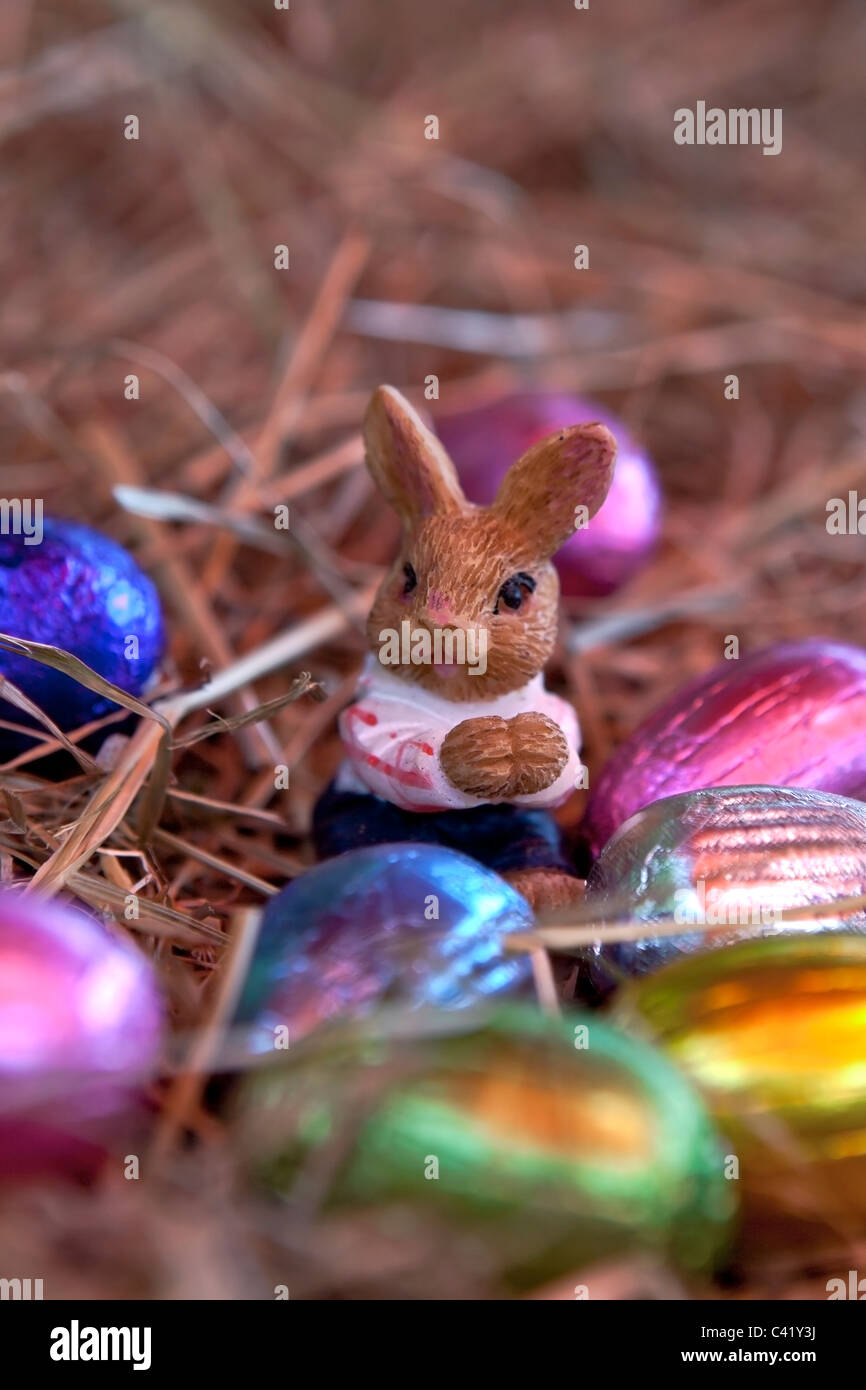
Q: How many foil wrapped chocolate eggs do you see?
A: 8